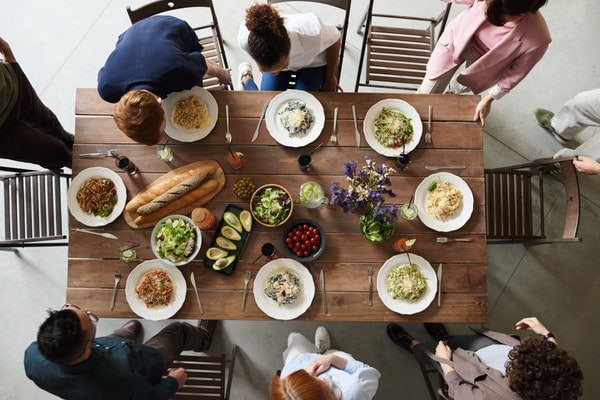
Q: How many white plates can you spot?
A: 8